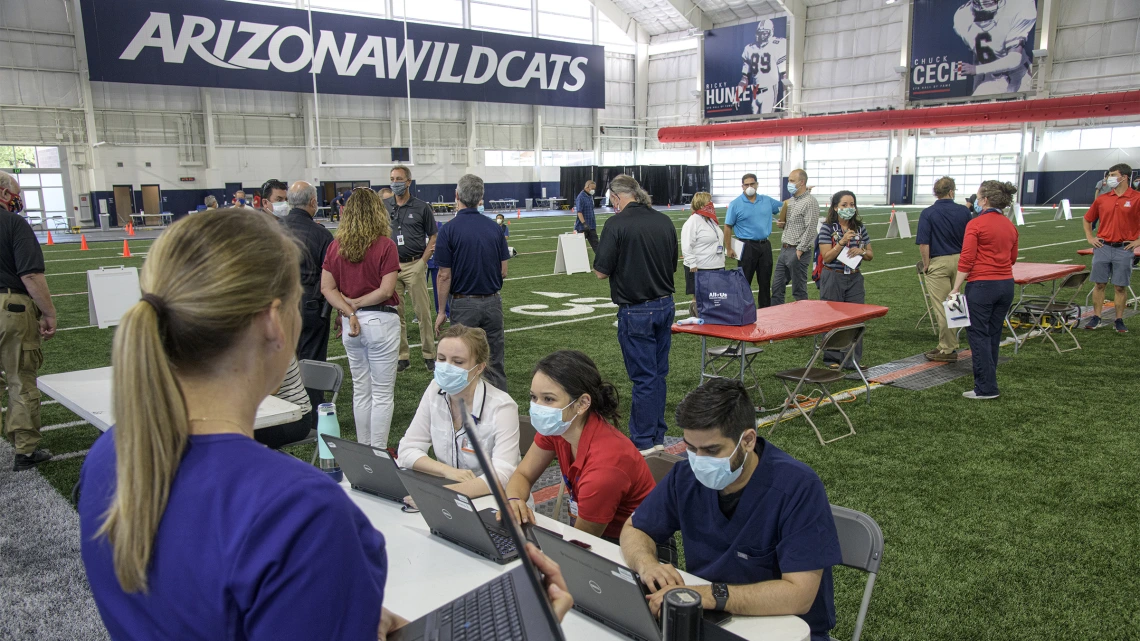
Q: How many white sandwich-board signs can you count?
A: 5